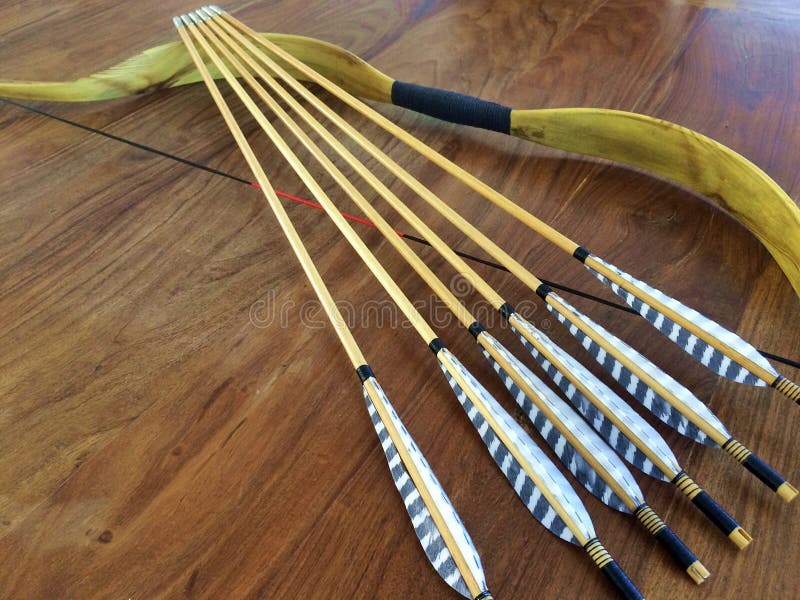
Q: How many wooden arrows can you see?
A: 6